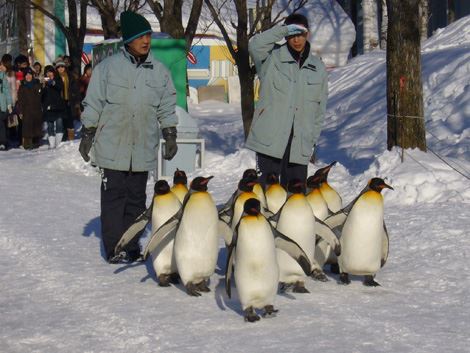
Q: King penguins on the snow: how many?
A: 11